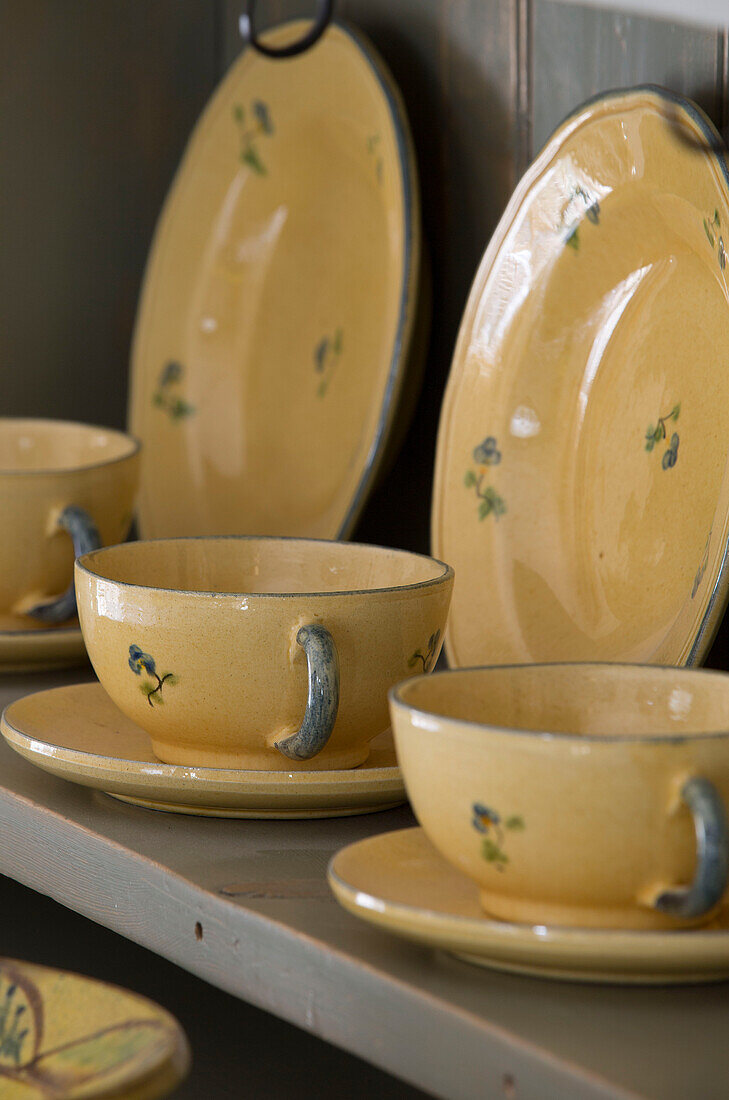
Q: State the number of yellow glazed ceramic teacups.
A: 3